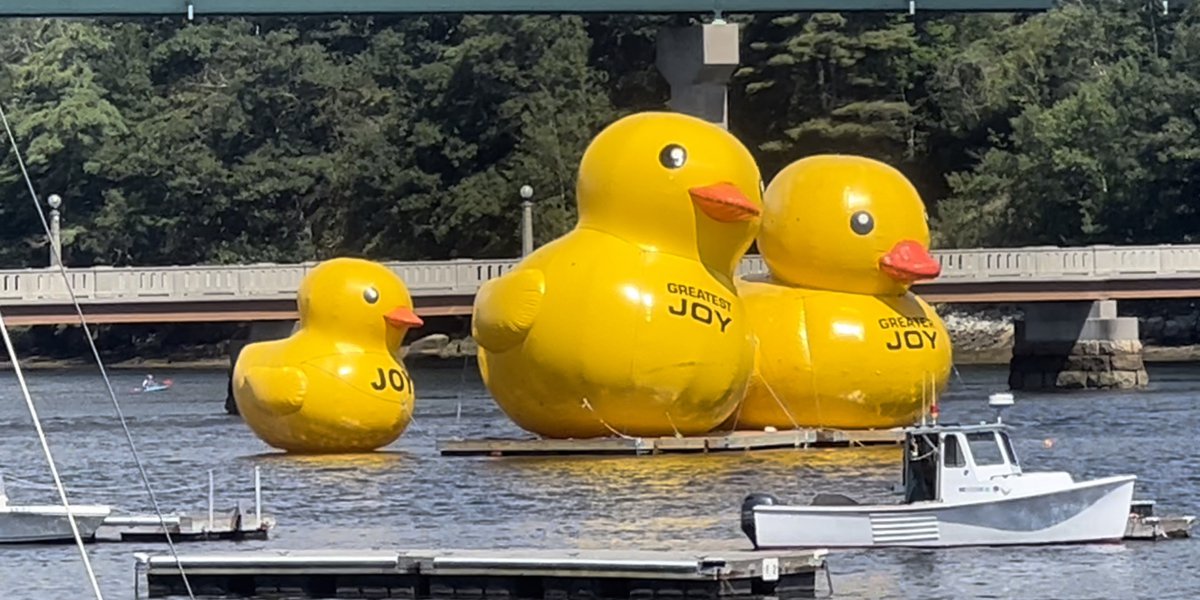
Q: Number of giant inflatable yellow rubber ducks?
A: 3